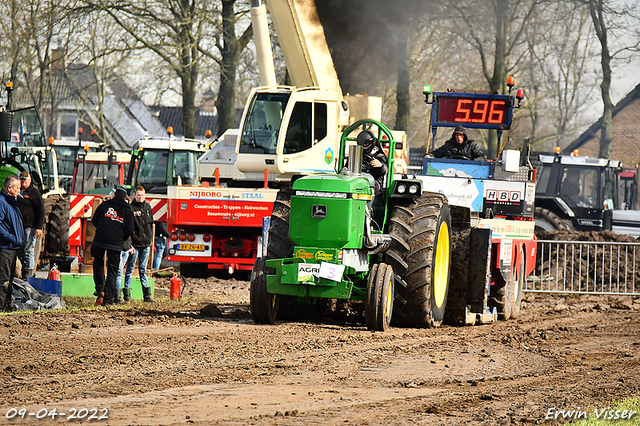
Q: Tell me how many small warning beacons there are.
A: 12